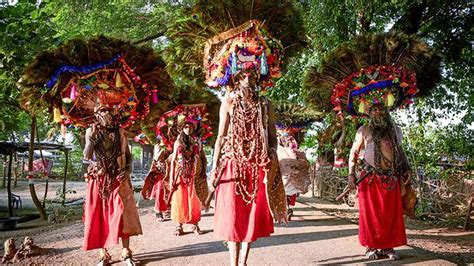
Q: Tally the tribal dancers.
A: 6